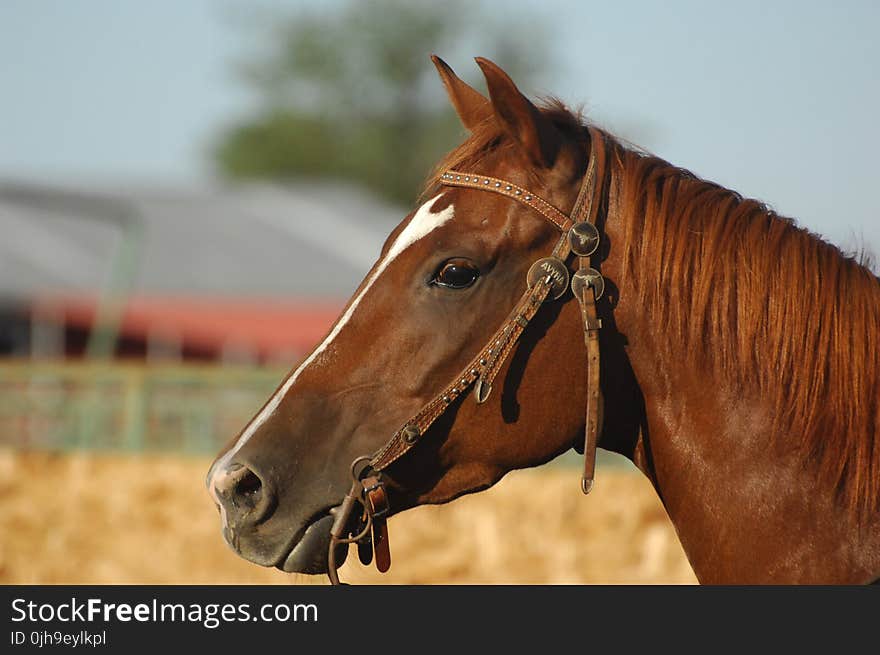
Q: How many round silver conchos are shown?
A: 4